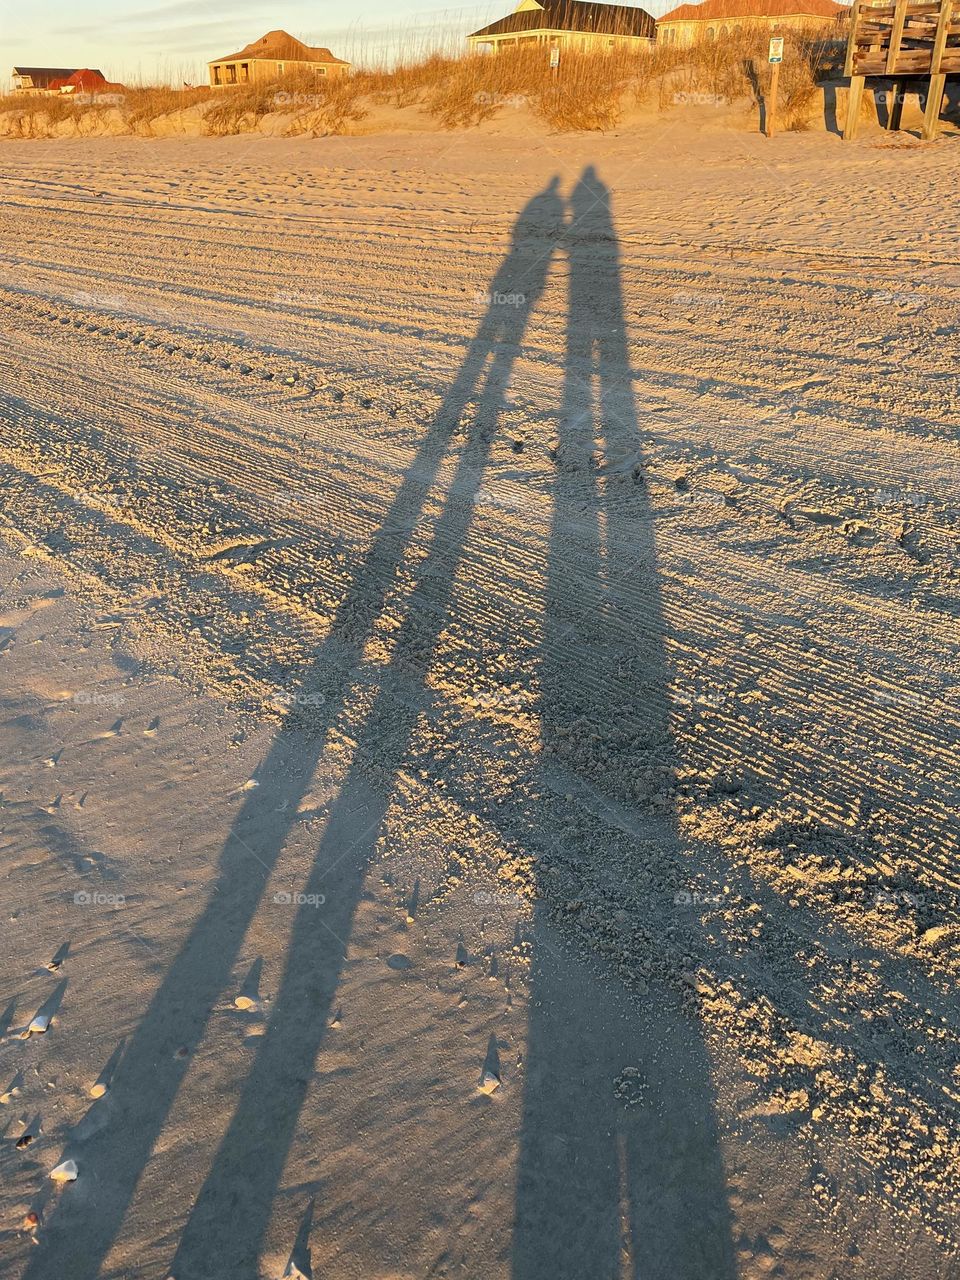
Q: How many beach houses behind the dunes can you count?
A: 5